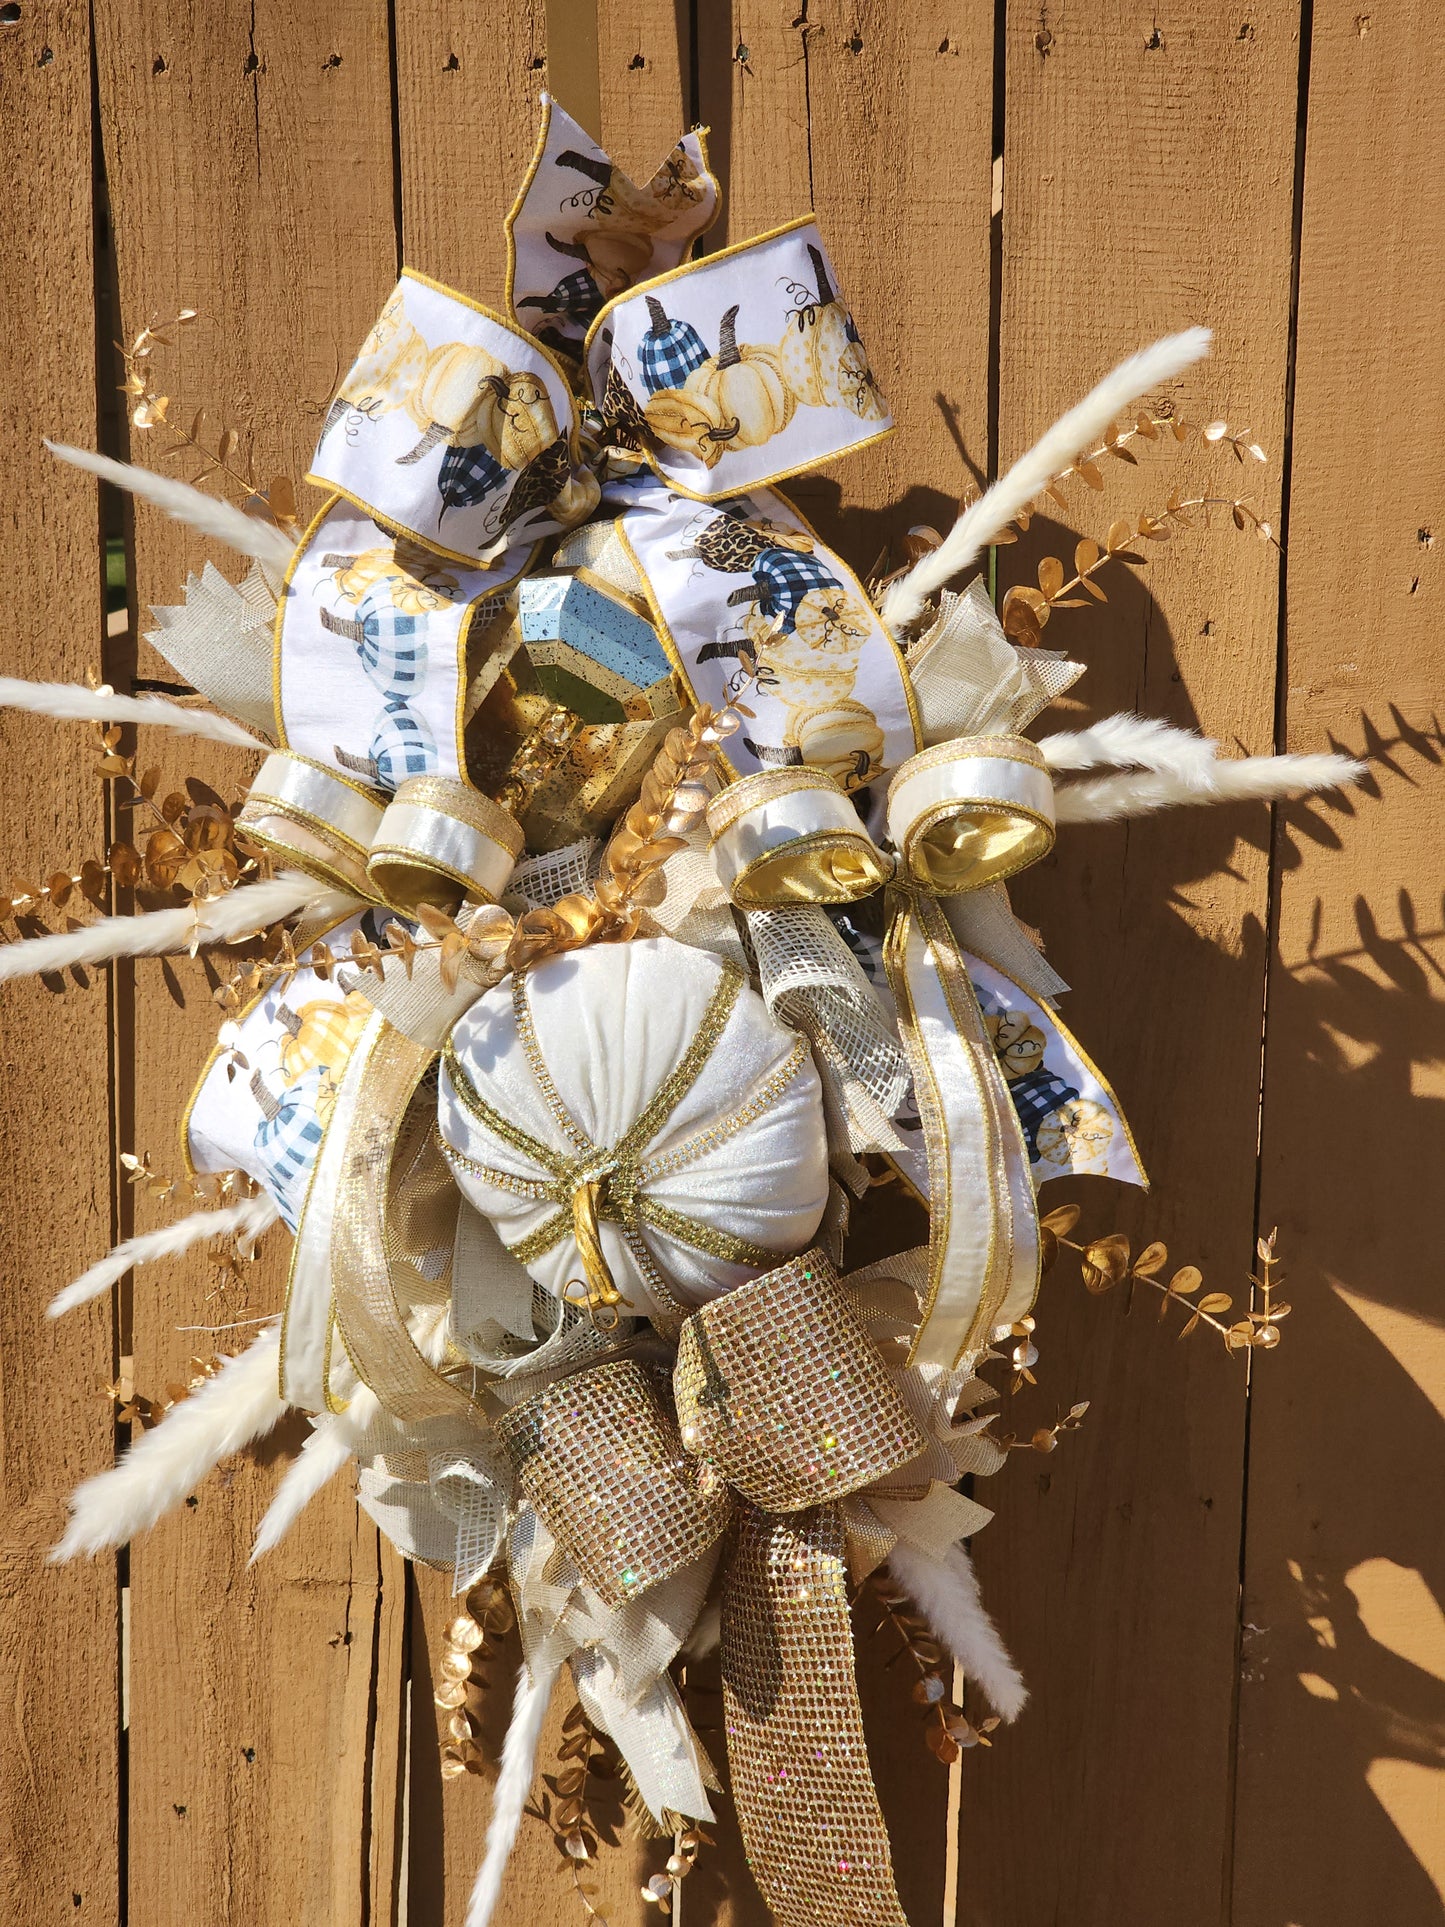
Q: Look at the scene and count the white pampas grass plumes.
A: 11